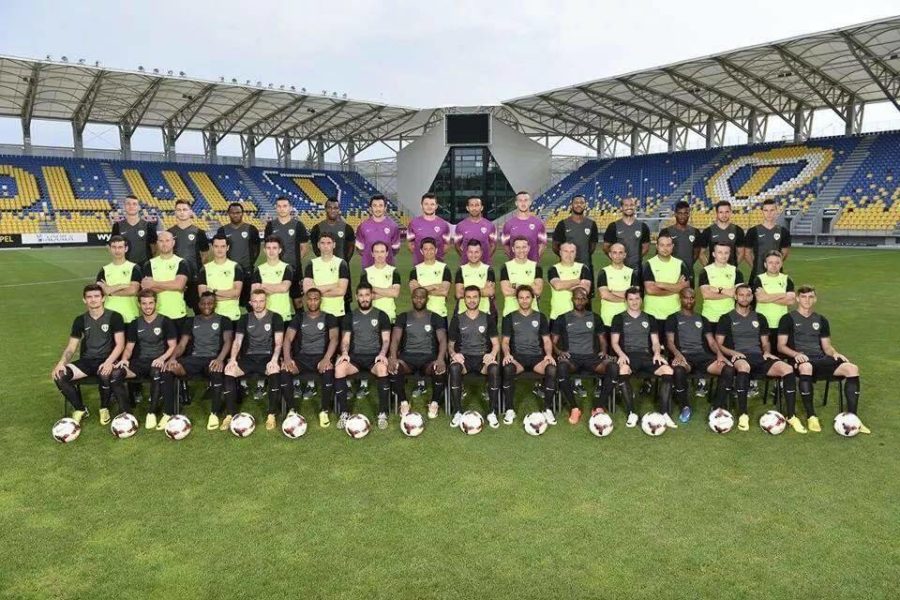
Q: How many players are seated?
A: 14